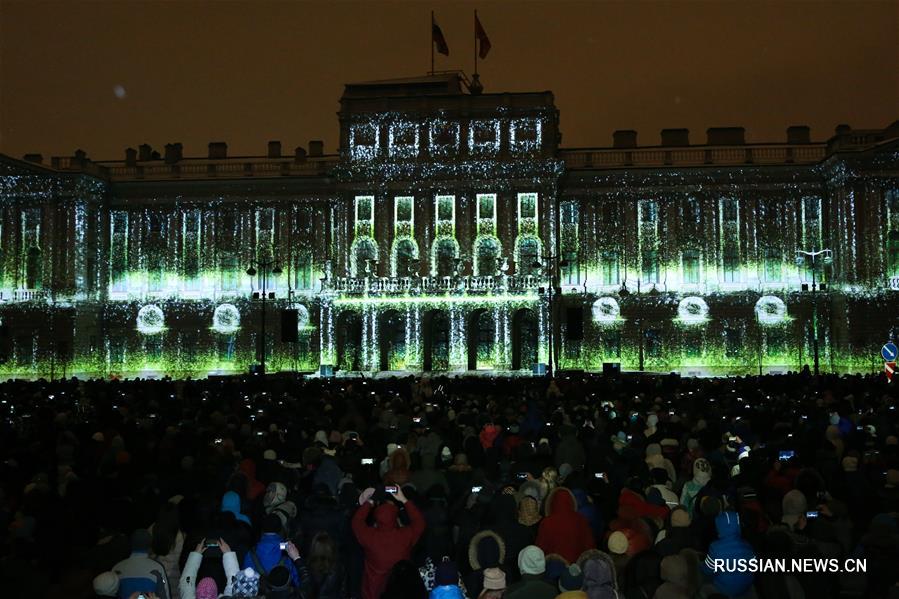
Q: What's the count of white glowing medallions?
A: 6